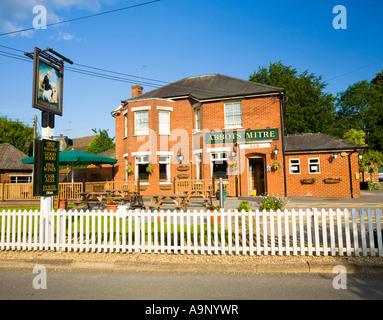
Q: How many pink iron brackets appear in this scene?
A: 0